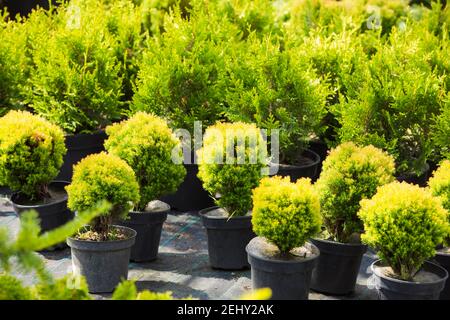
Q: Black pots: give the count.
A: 12